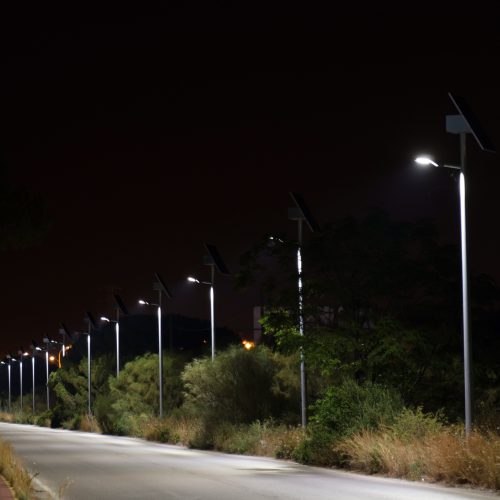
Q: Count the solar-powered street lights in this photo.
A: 11